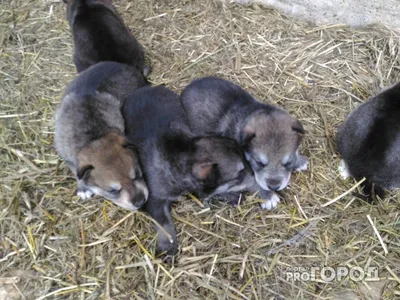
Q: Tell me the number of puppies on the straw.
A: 5